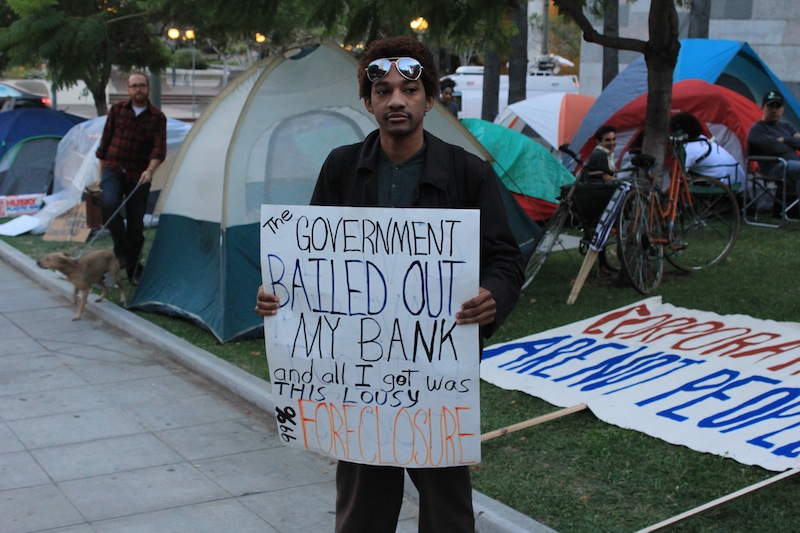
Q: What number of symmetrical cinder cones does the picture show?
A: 0